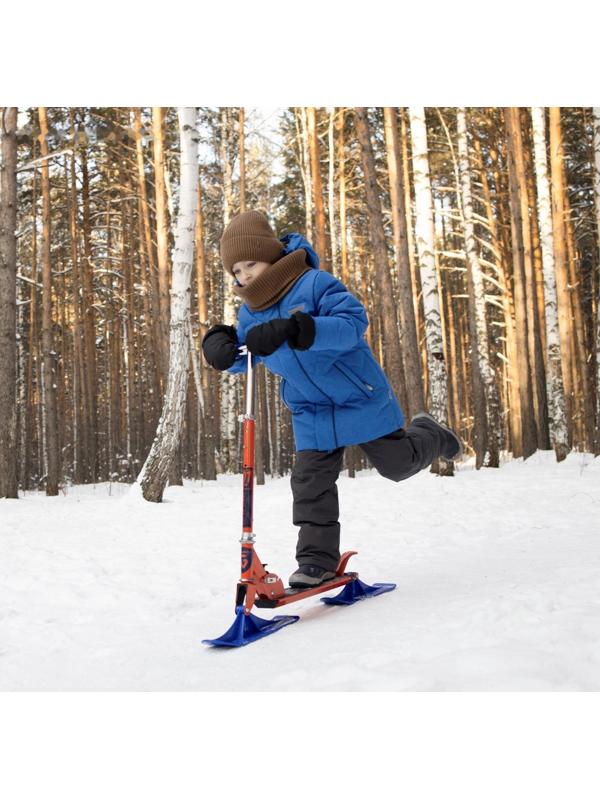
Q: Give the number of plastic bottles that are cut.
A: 0